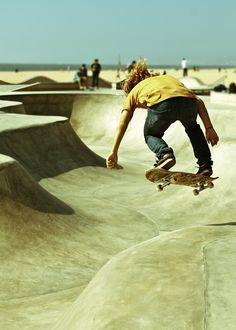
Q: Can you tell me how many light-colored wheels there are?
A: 4